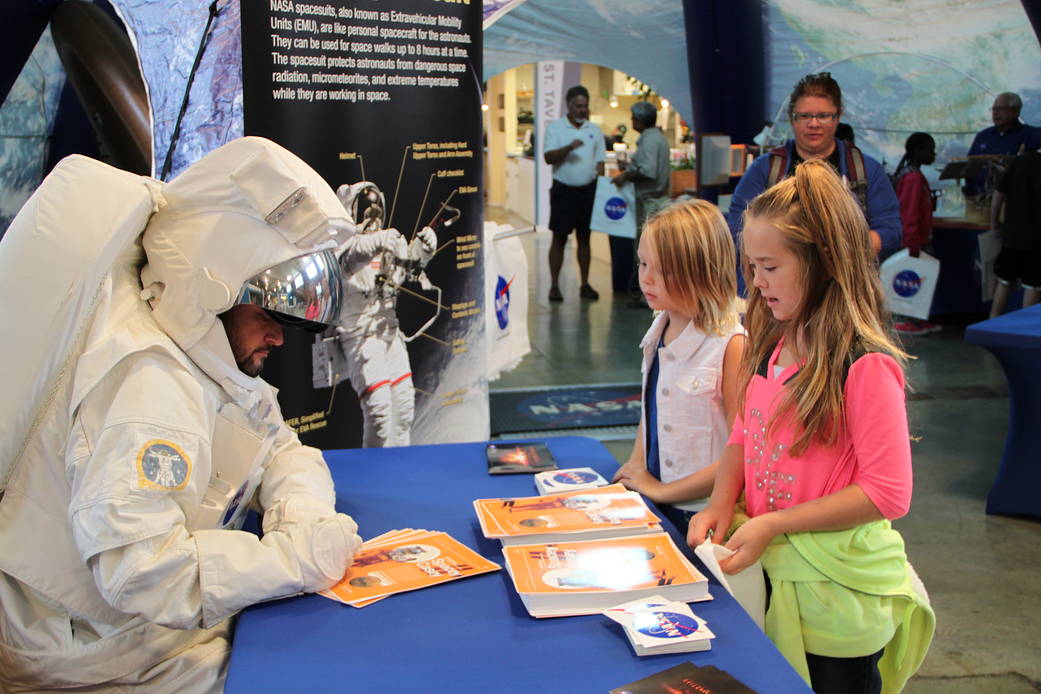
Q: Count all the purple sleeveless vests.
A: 0